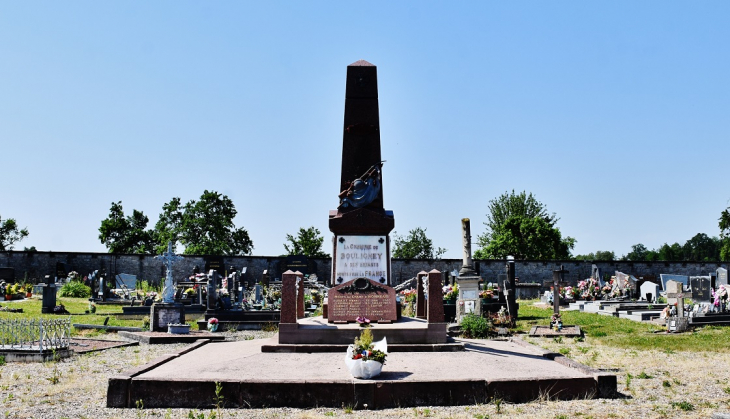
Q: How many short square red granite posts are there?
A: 4